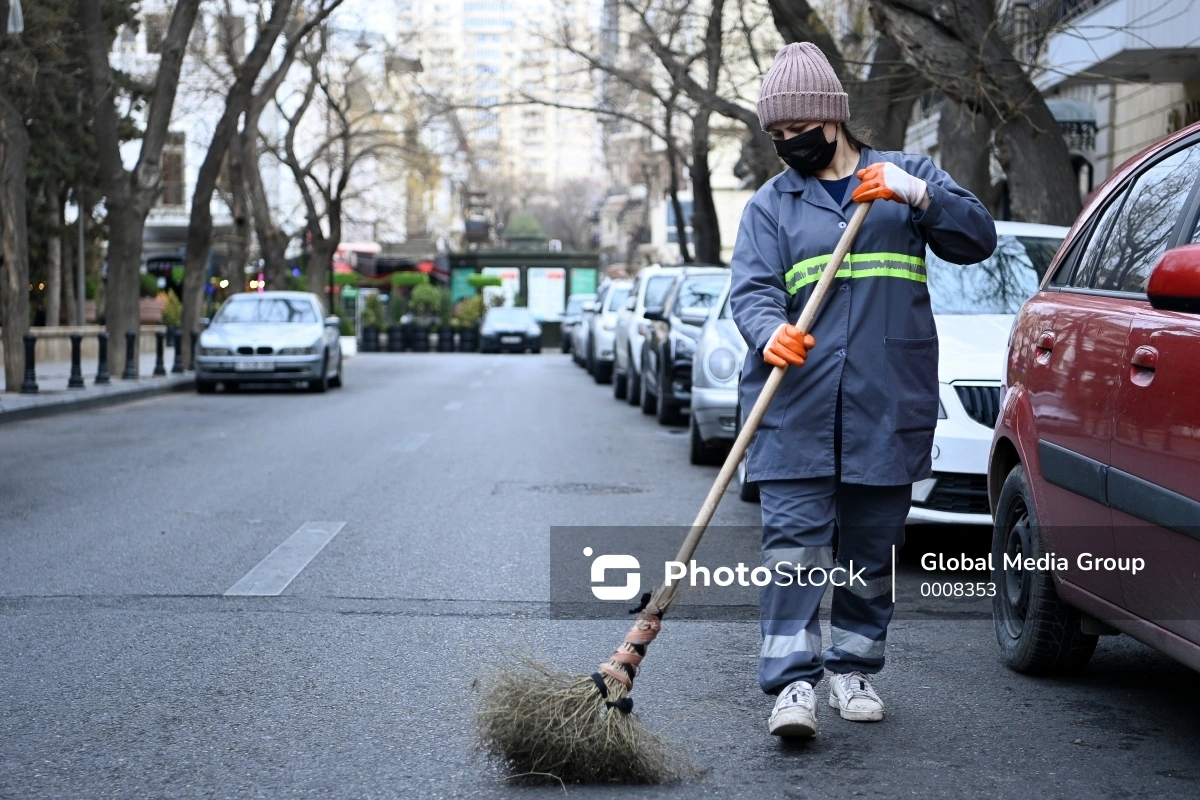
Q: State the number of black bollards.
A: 7